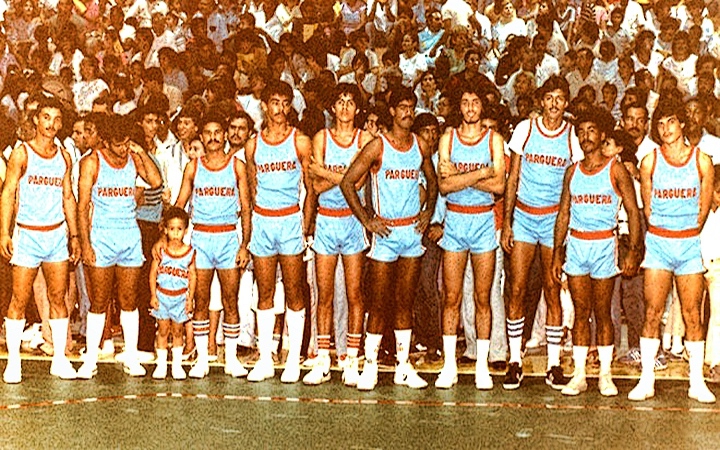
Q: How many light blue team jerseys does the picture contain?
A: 11